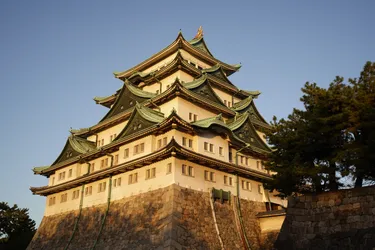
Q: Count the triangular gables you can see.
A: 8